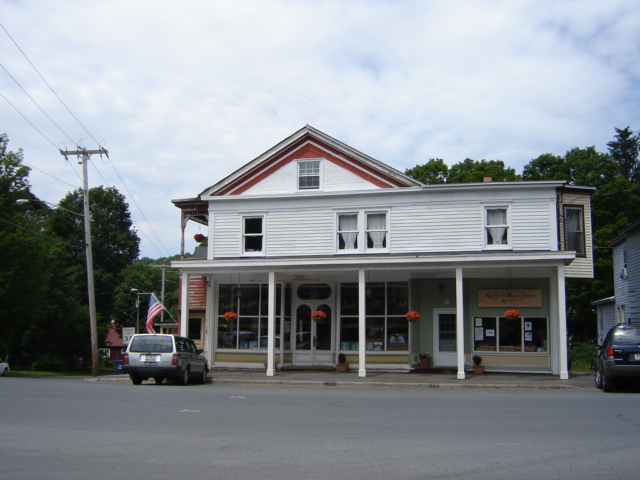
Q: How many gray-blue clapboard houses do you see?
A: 1